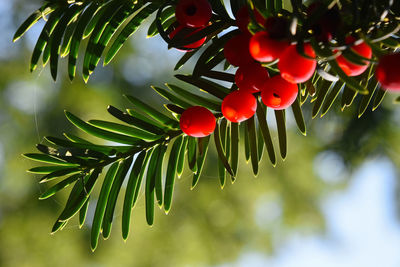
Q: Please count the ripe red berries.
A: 12